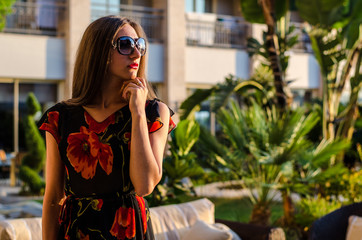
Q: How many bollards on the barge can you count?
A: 0